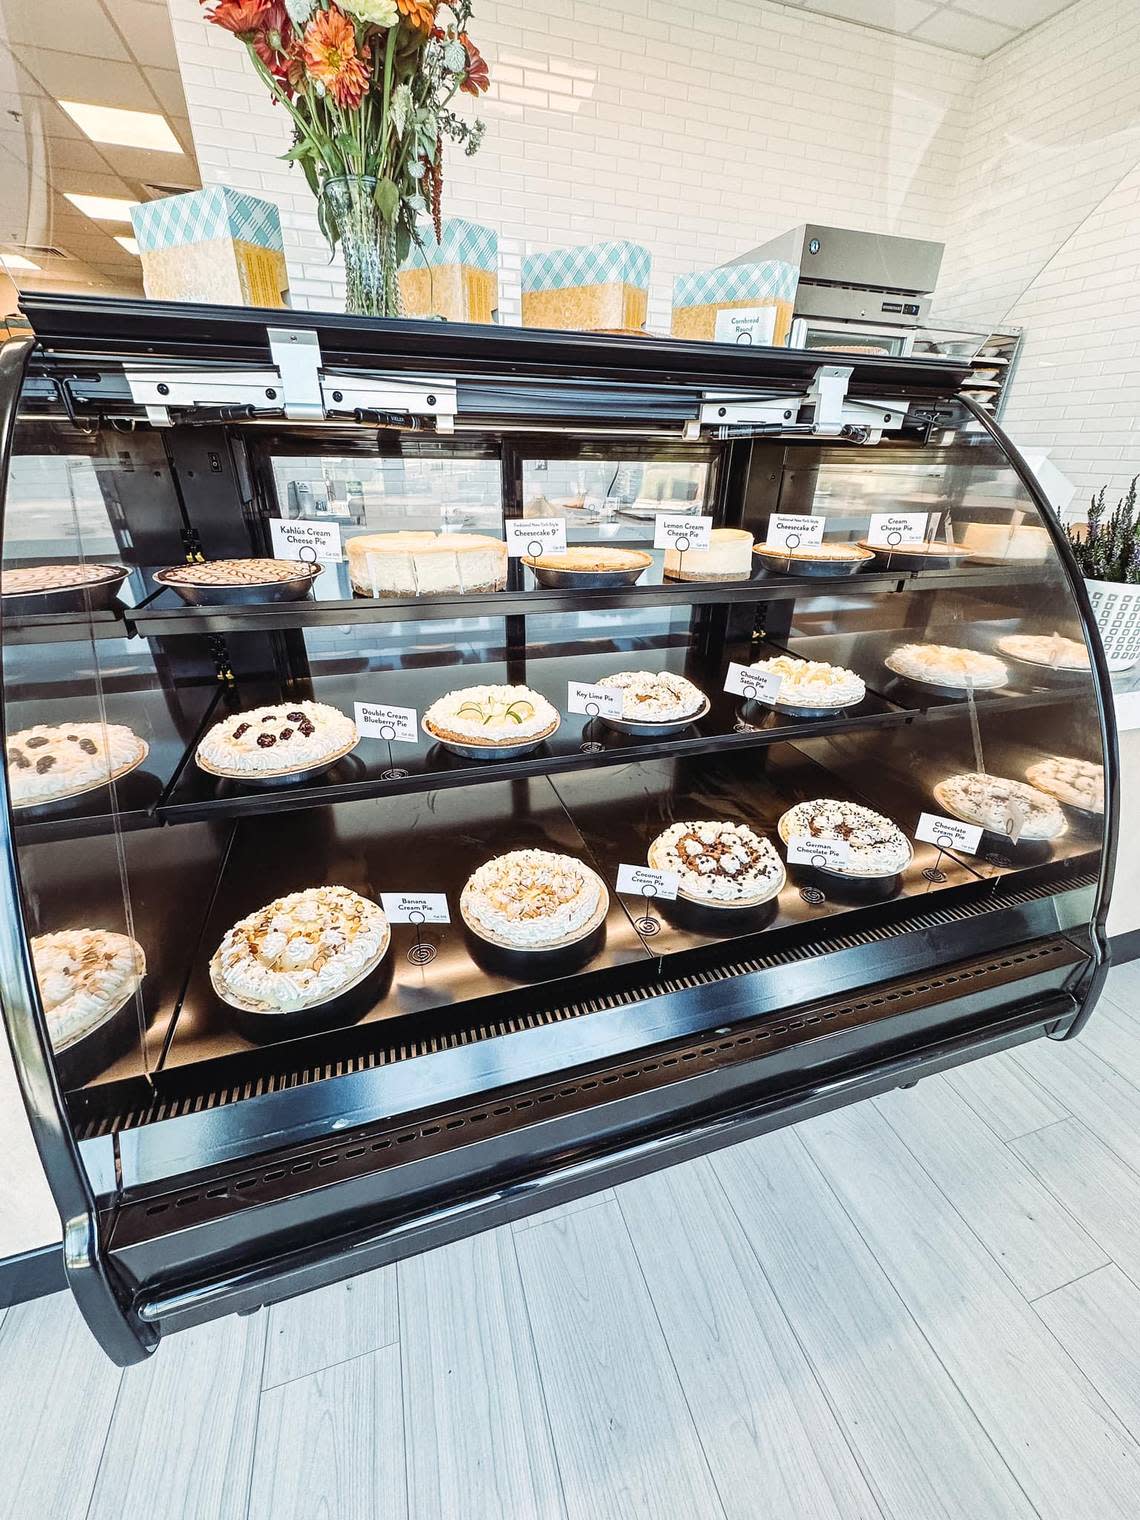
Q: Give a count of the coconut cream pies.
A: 1